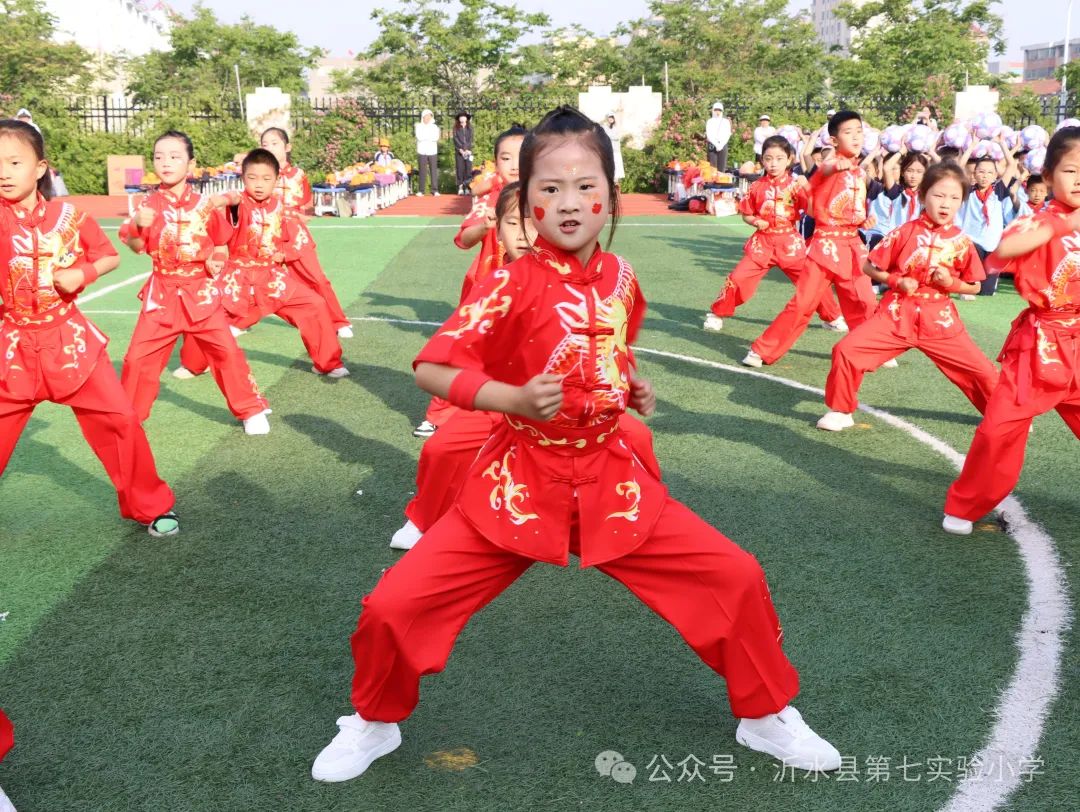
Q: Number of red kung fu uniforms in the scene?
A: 11